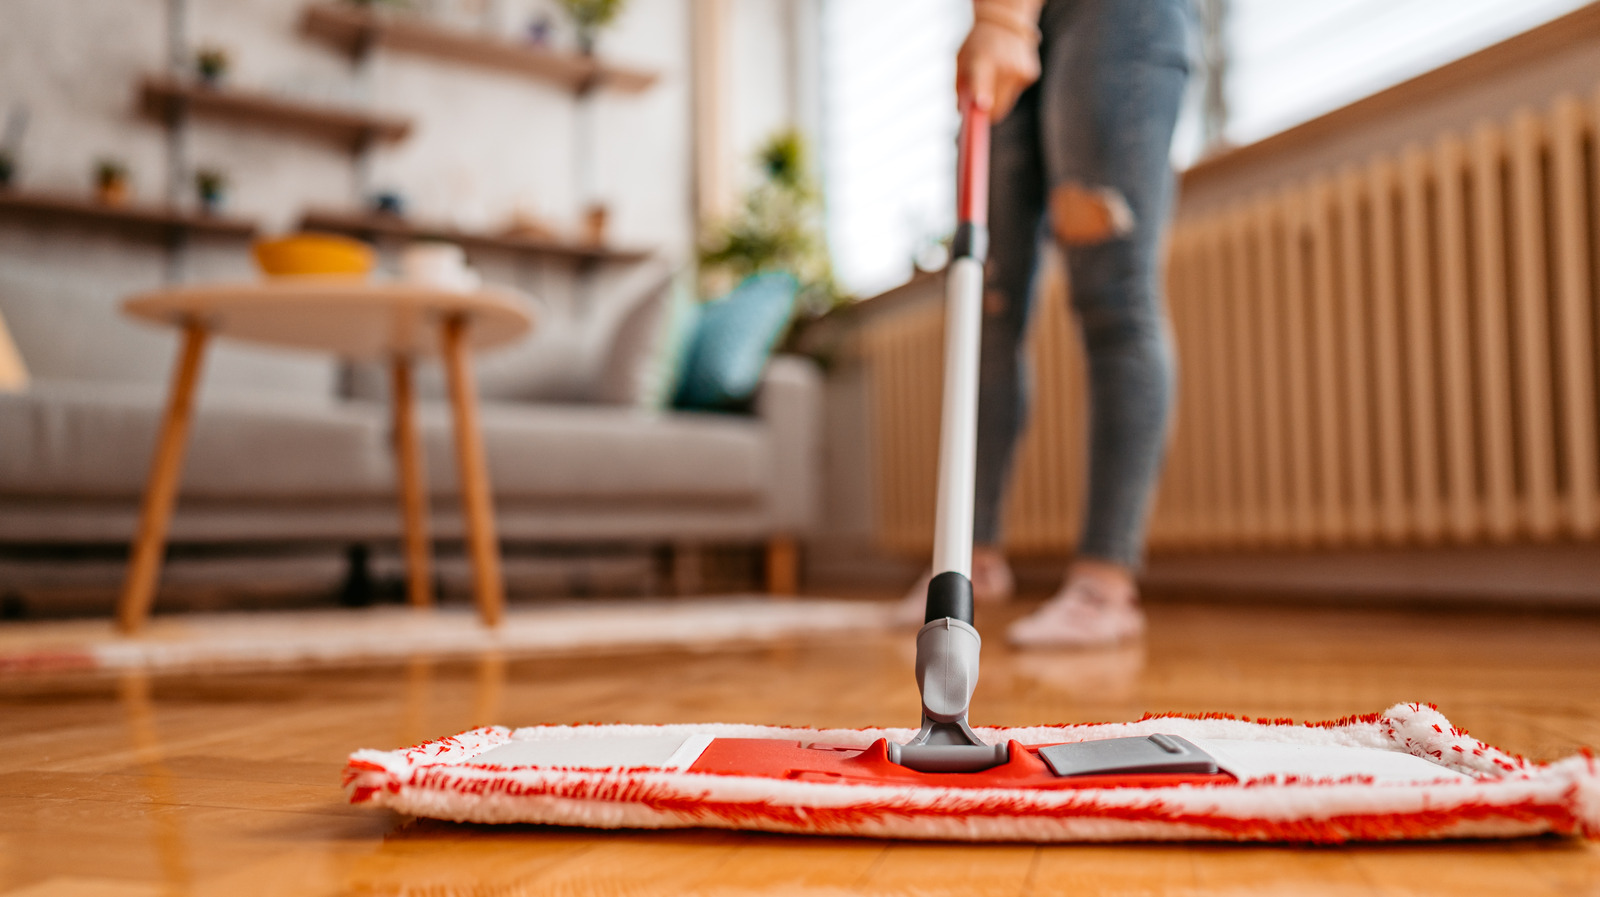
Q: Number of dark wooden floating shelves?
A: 4